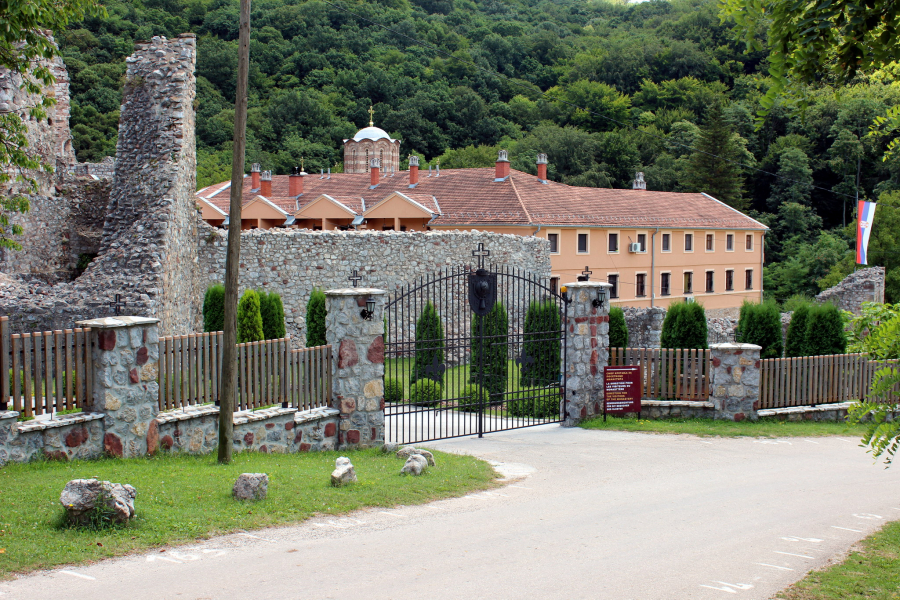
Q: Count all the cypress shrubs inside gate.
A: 3